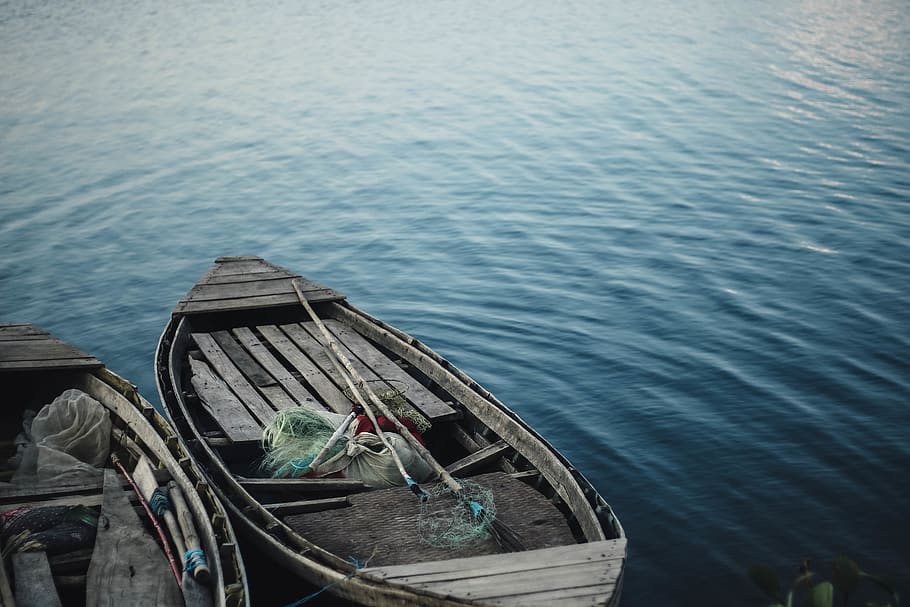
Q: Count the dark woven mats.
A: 1